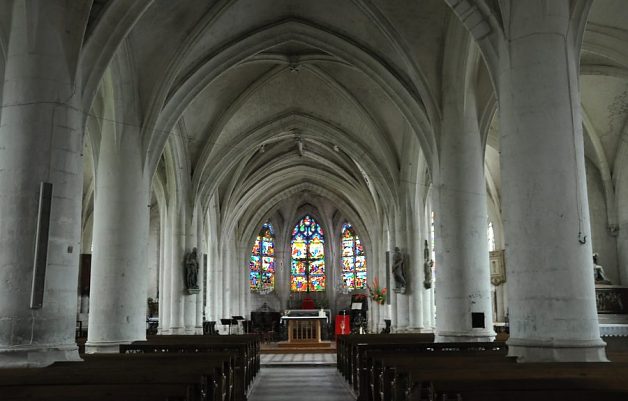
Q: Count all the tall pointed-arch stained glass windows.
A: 3